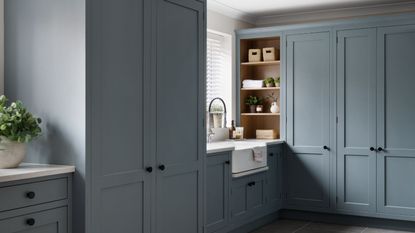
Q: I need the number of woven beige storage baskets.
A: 2